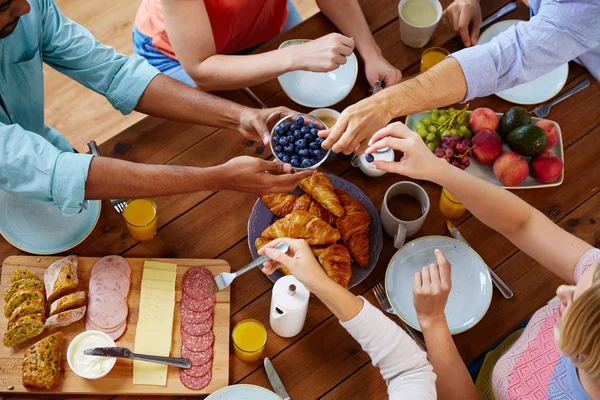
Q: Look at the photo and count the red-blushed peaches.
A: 5